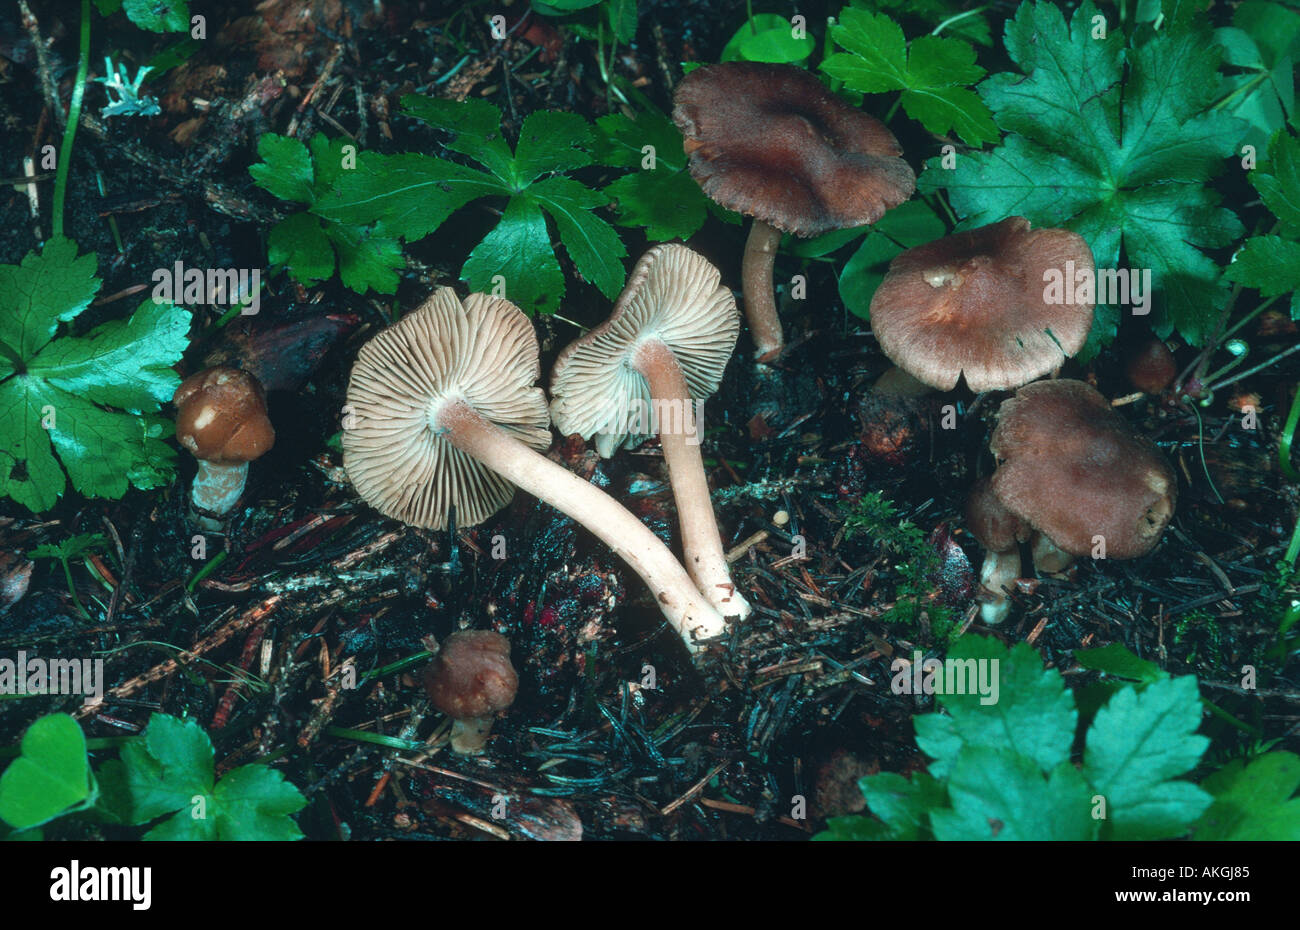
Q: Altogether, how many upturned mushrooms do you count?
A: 2